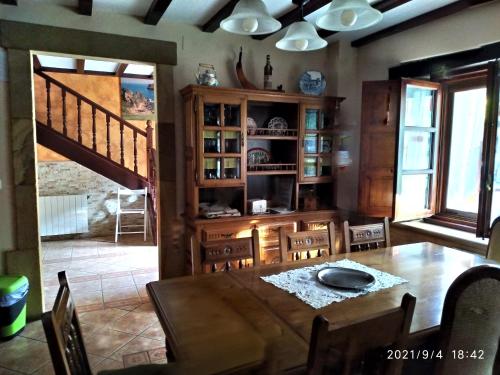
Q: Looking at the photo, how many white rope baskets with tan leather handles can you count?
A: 0